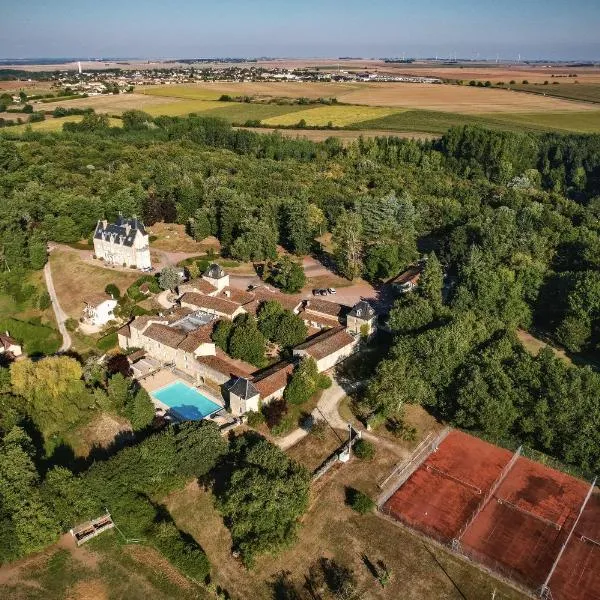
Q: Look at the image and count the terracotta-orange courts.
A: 3